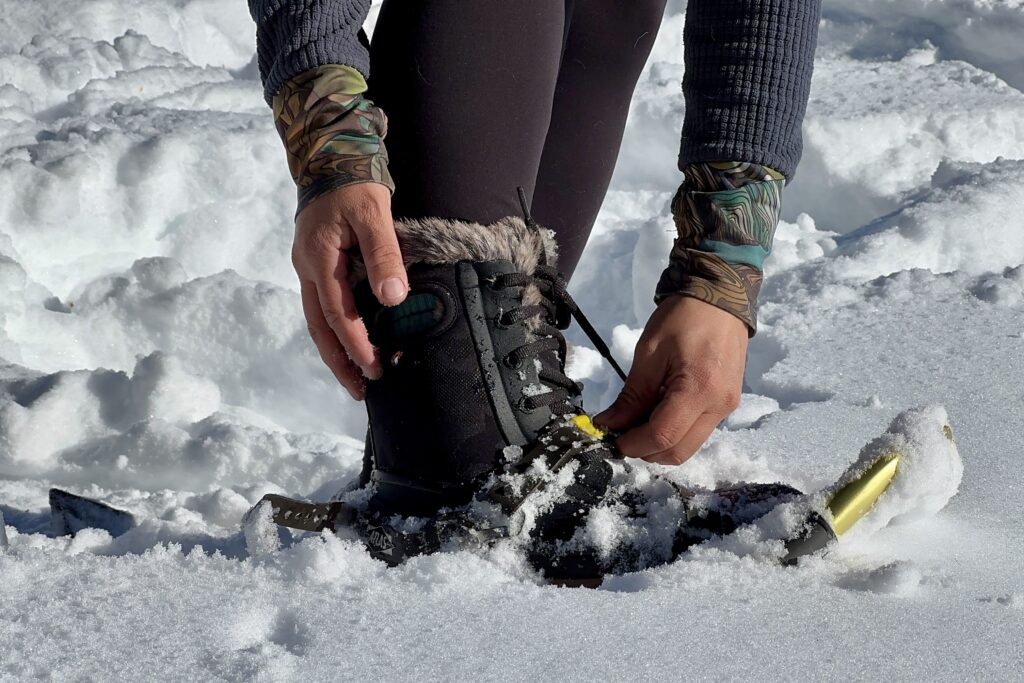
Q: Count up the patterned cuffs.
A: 2